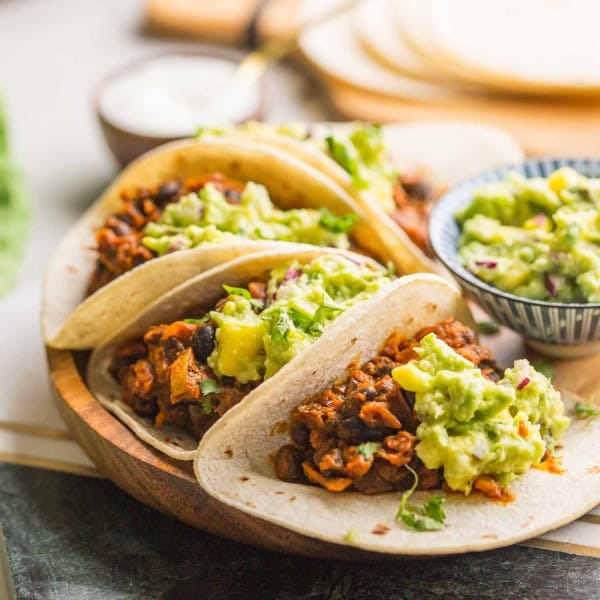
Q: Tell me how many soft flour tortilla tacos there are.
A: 4